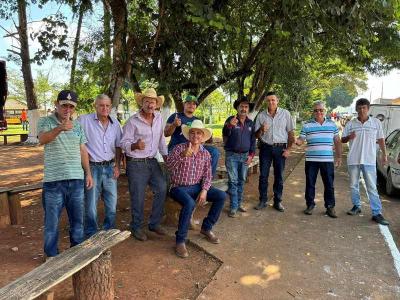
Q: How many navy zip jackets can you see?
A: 1